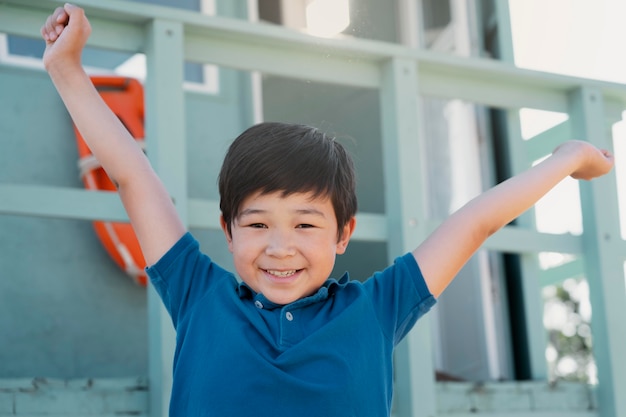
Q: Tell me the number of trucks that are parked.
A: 0